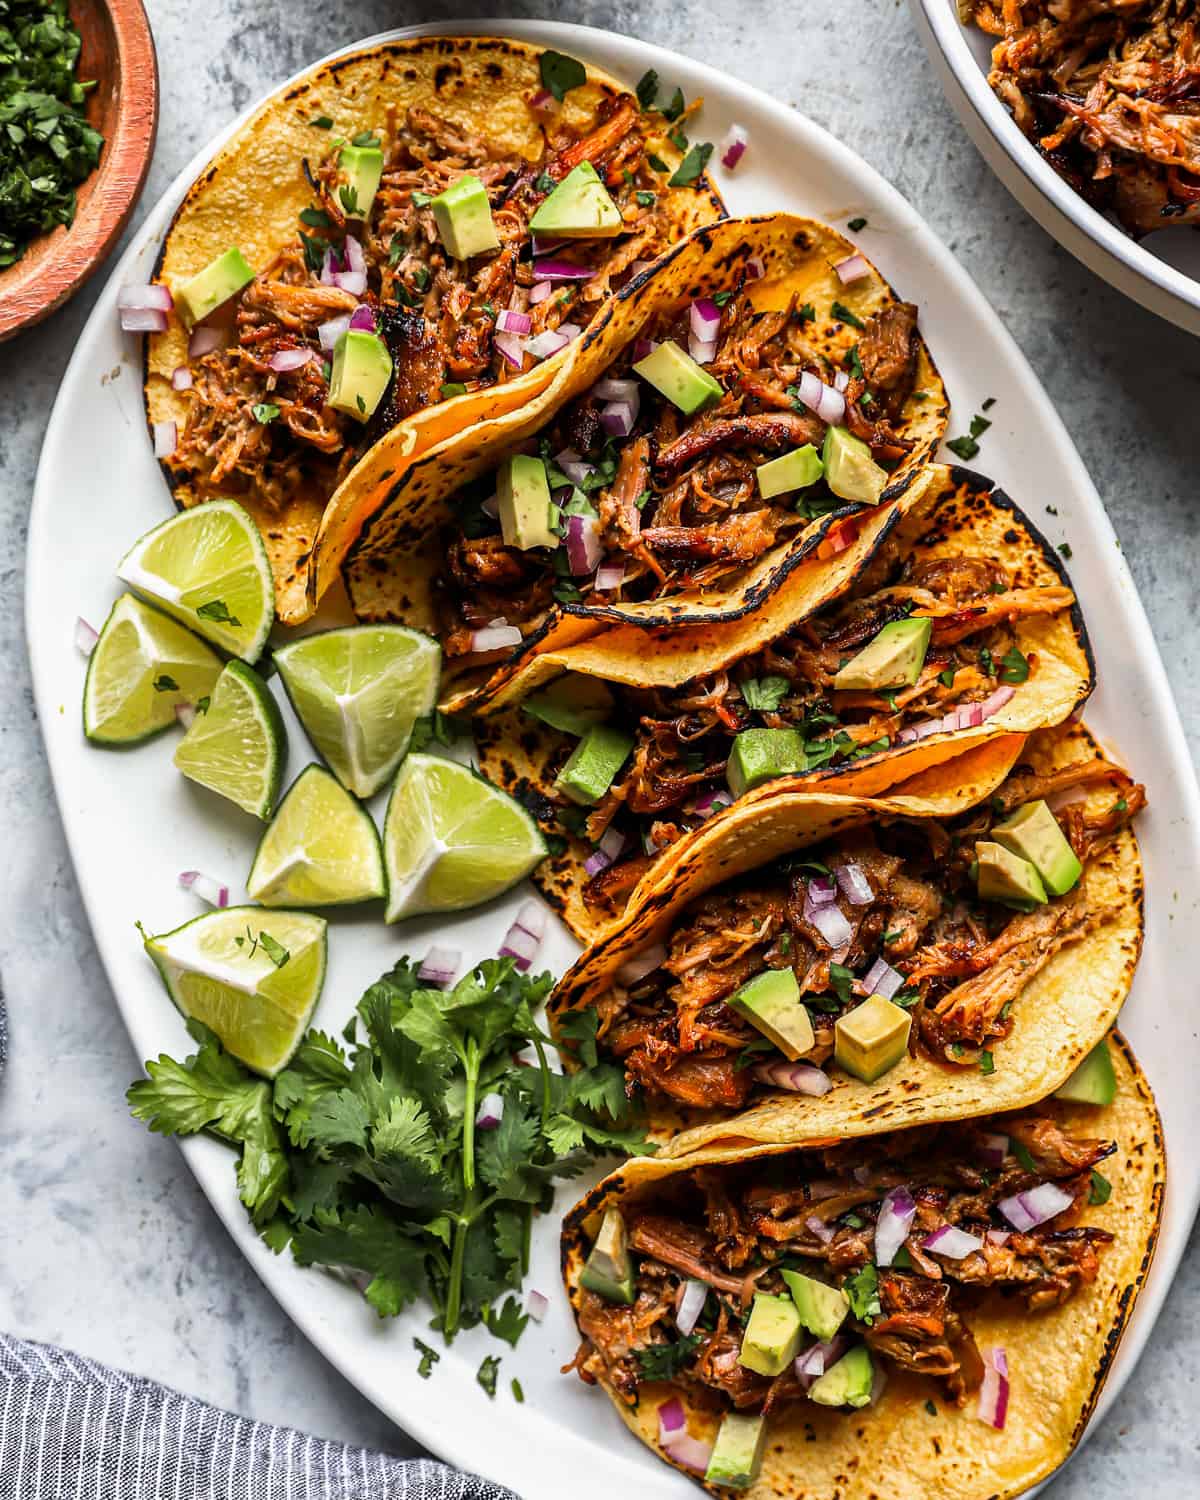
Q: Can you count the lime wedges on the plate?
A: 7